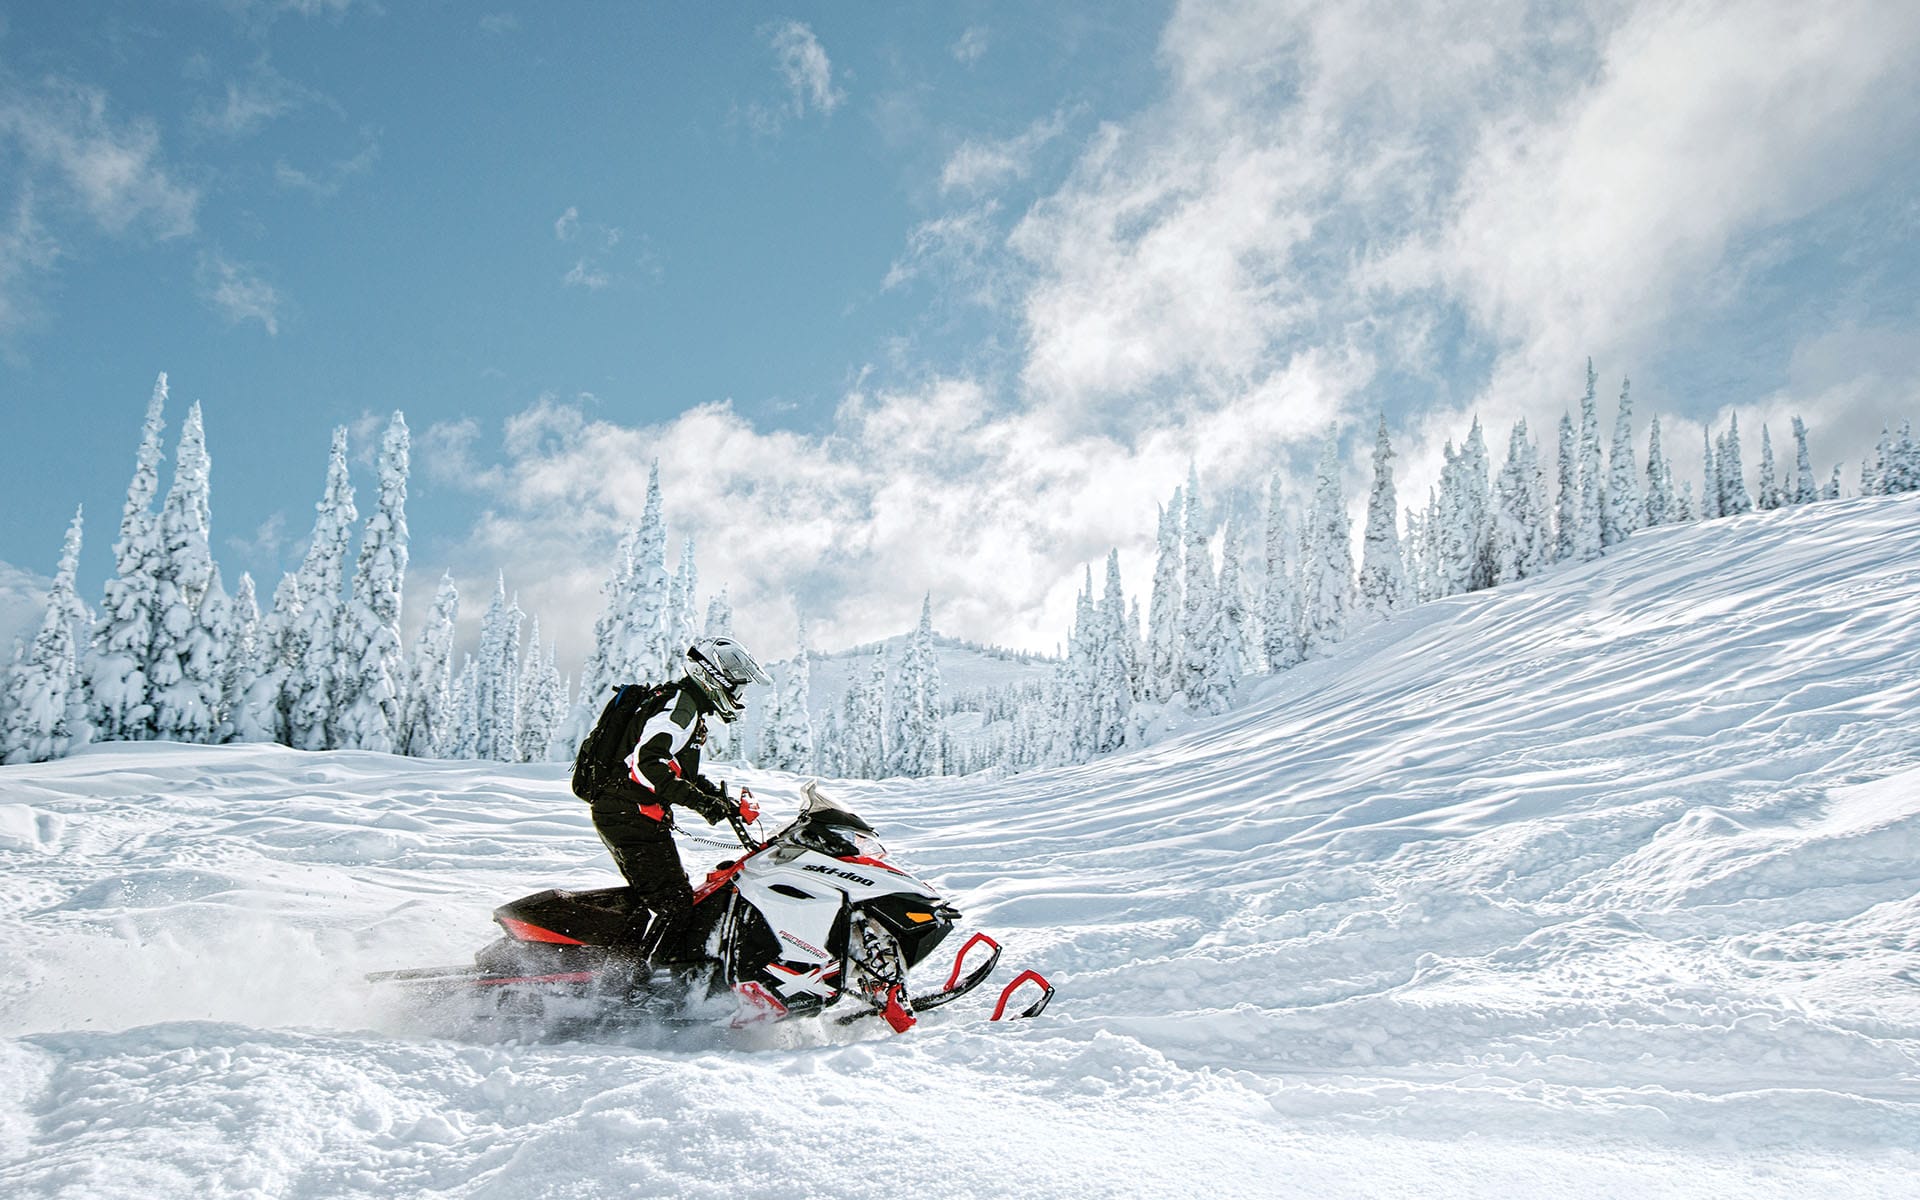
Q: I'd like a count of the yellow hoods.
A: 0